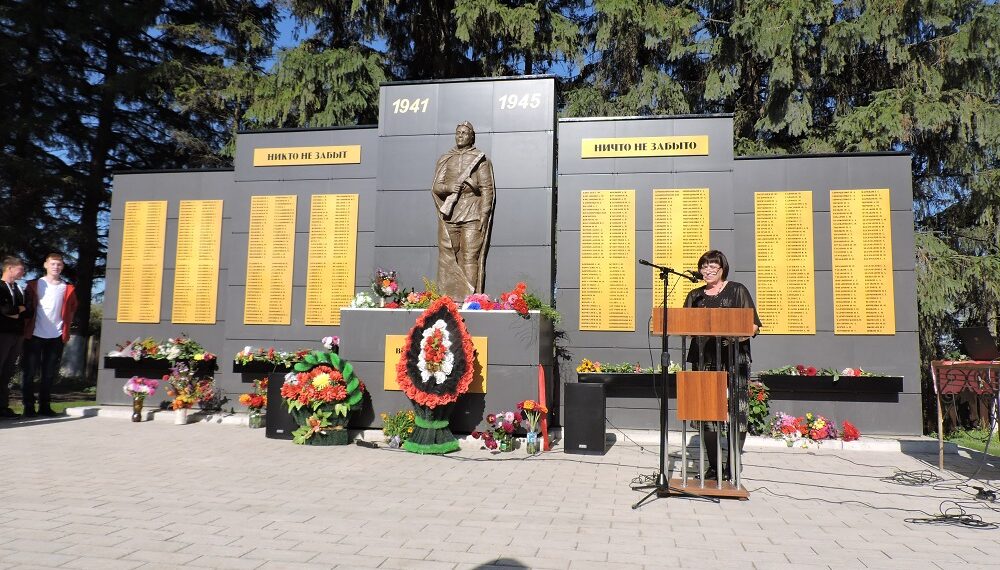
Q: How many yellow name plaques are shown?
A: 8